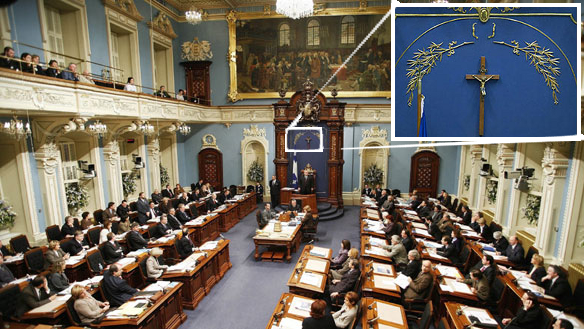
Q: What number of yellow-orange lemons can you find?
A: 0